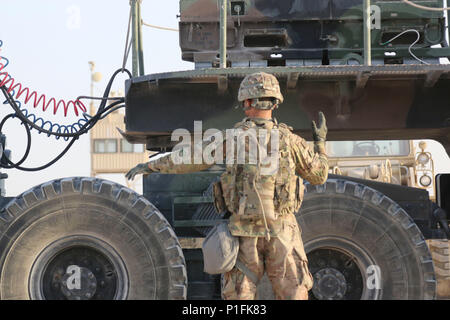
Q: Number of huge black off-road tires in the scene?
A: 2